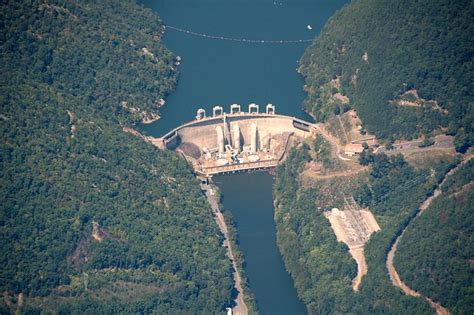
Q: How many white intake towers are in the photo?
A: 5